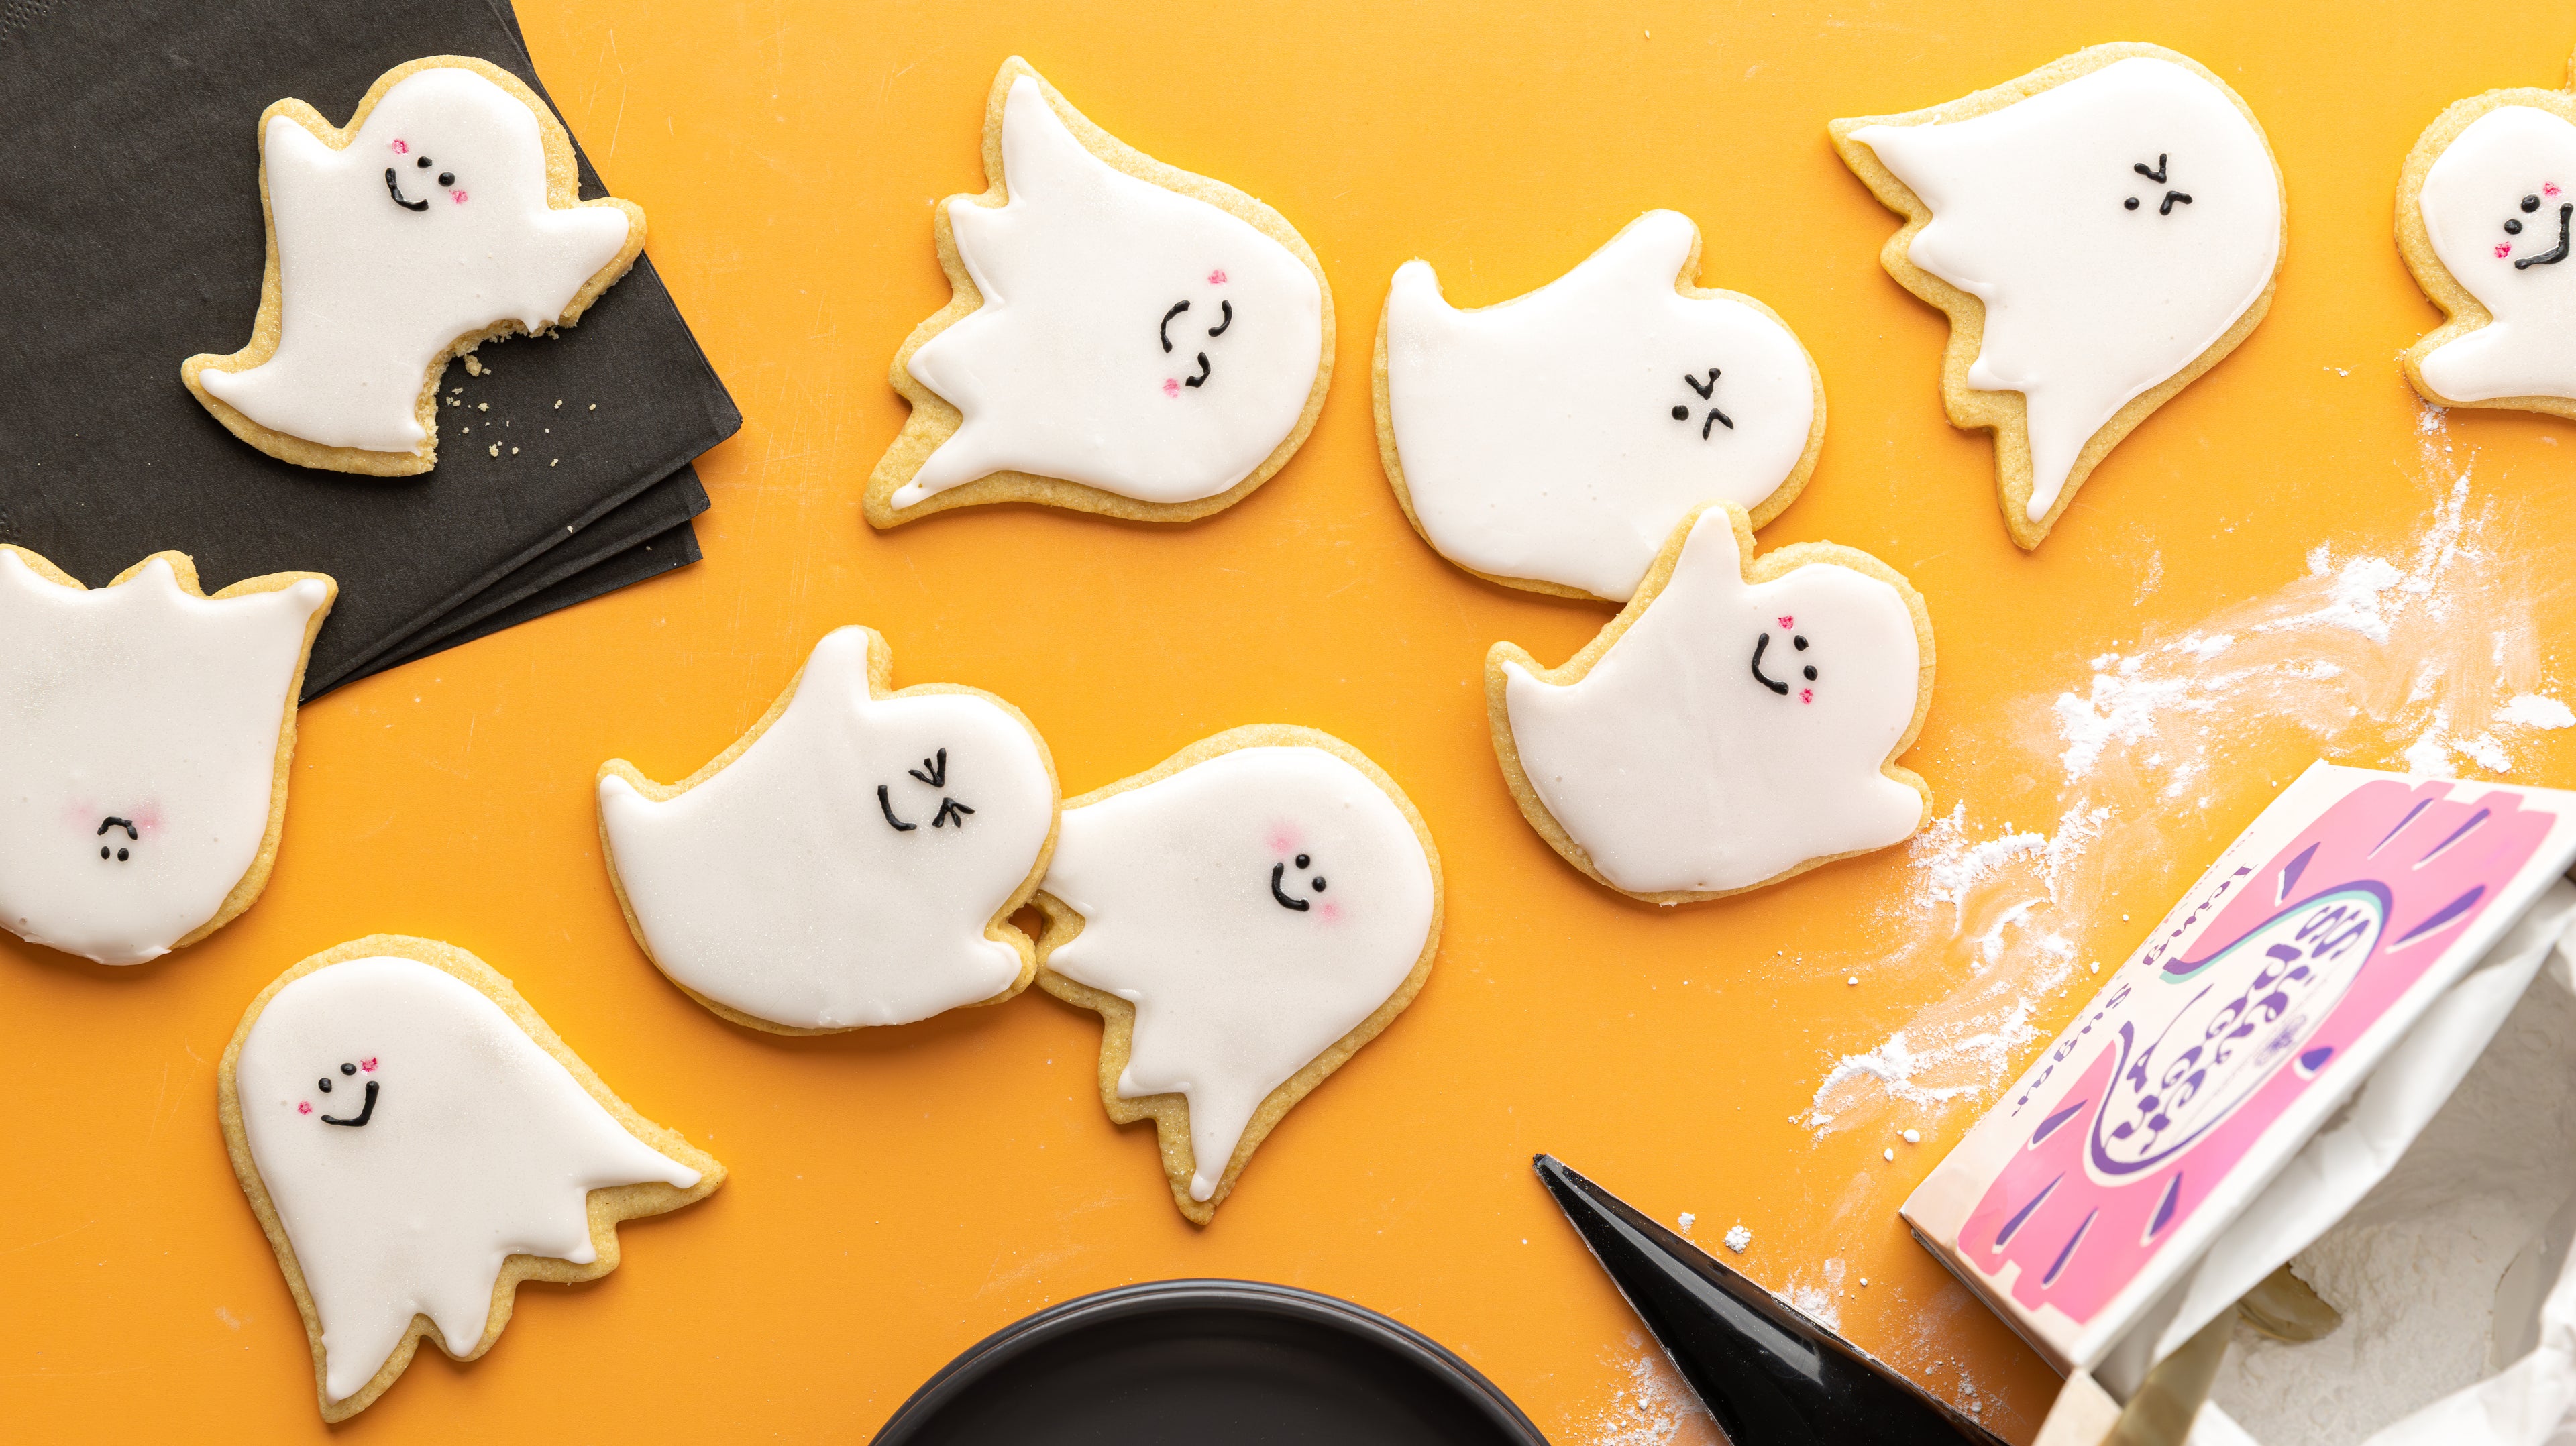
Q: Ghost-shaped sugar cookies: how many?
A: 10